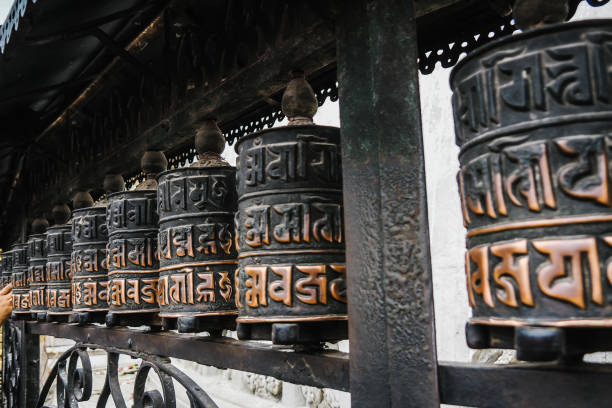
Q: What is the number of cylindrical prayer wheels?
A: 9